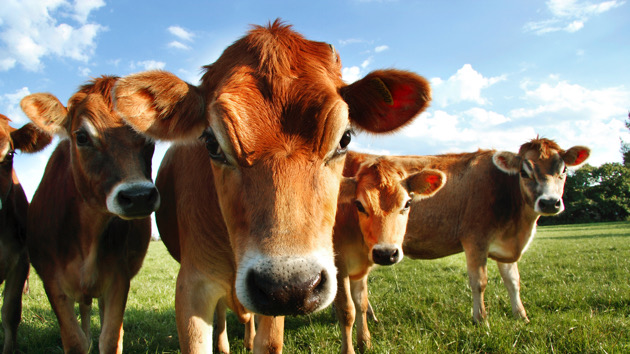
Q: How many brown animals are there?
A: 5